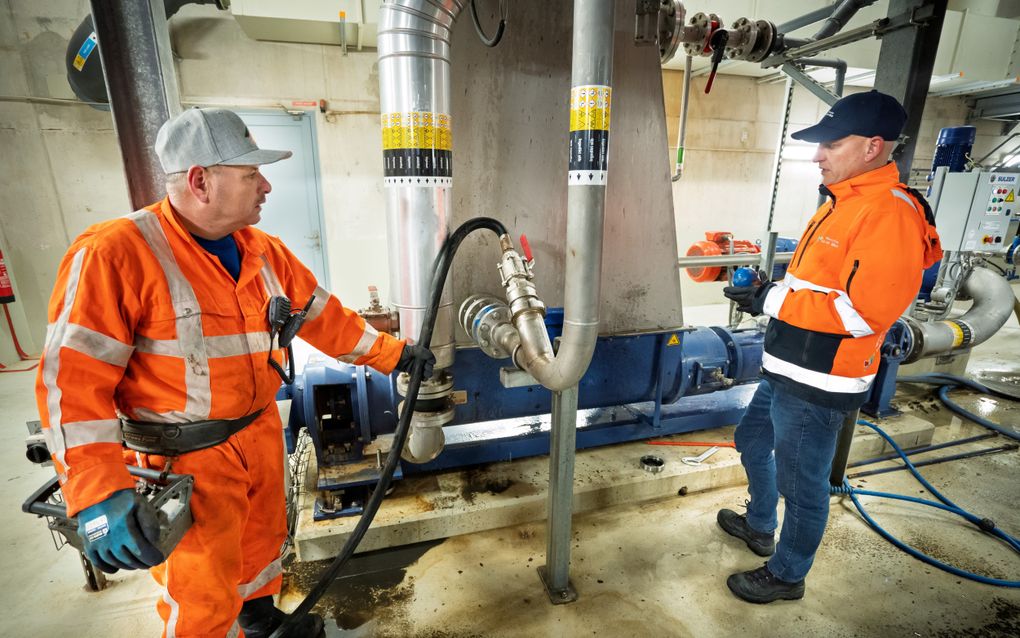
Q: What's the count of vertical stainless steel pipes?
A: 2